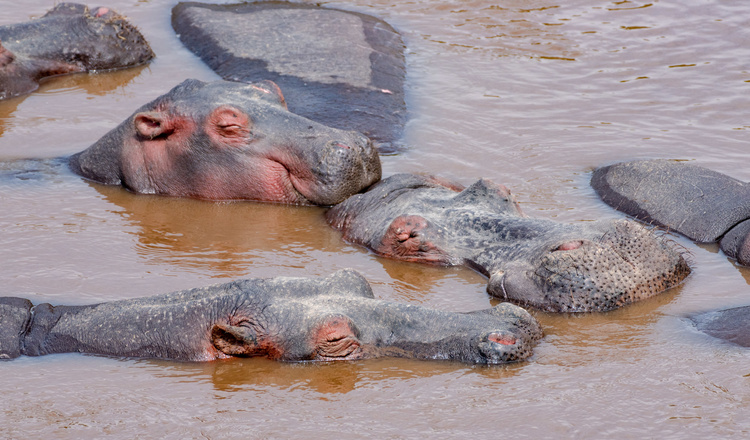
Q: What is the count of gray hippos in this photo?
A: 7